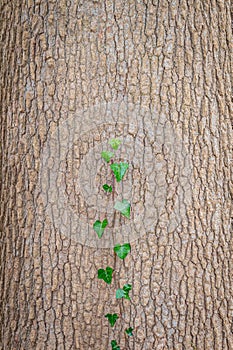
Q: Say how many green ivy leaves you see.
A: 12